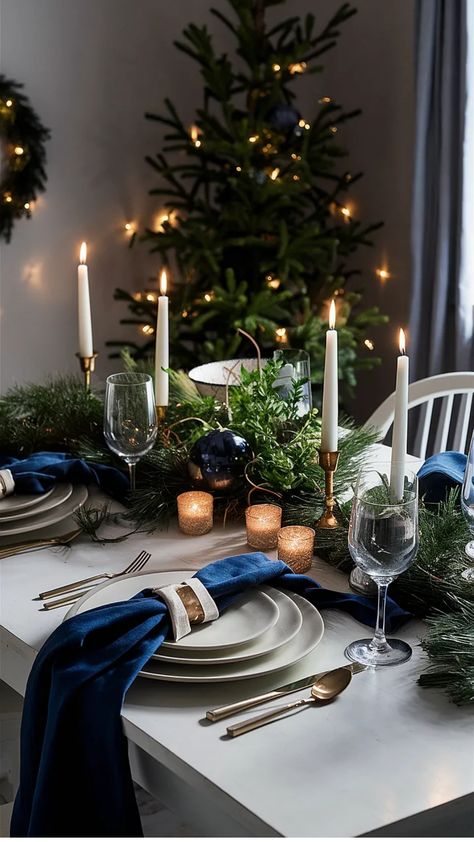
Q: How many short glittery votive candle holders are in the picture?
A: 3